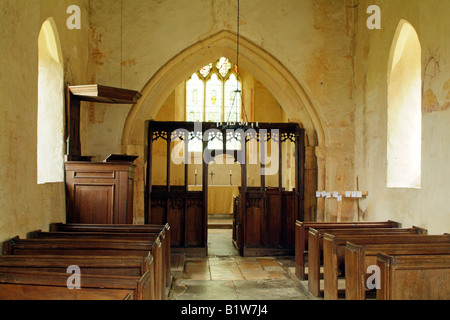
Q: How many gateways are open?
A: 1